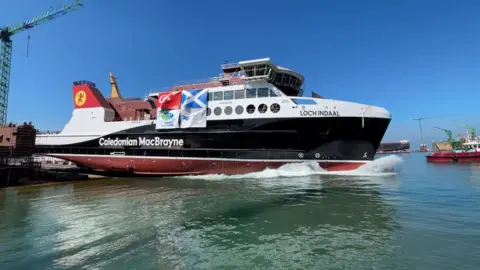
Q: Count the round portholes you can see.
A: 7